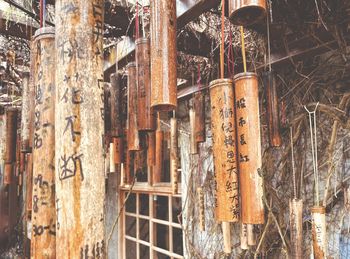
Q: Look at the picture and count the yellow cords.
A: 1